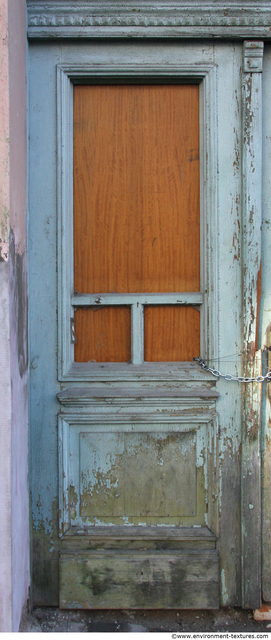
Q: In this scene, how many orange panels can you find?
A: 3